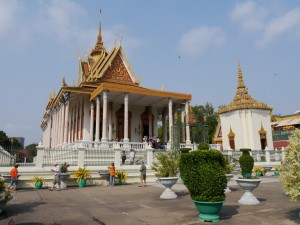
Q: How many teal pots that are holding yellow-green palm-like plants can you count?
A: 5